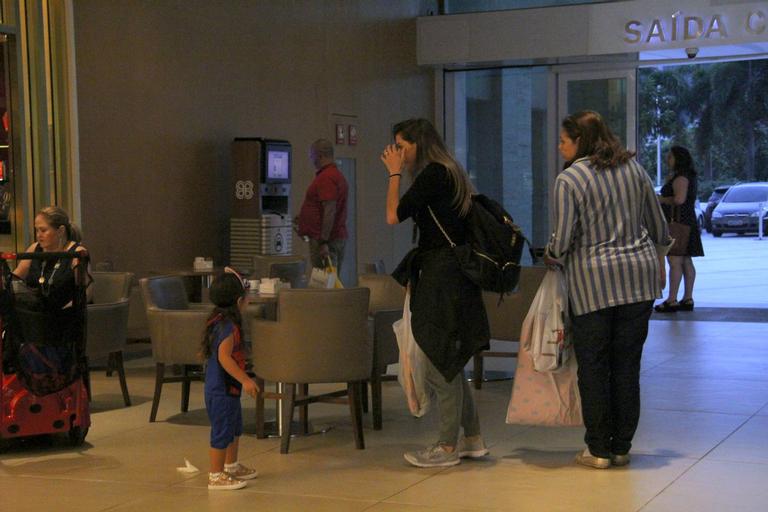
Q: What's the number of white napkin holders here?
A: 2